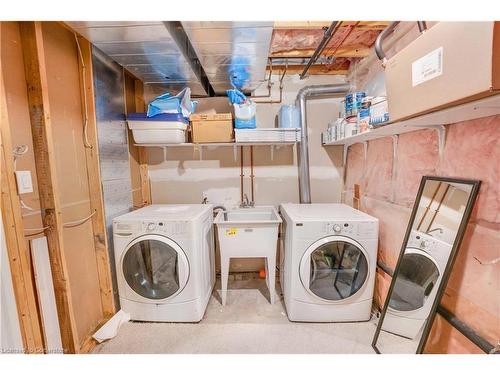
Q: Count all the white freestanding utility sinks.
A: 1